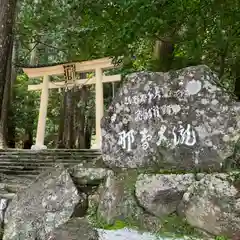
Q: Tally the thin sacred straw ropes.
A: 1